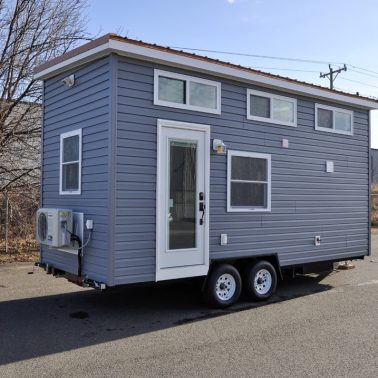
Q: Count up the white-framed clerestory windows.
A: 3